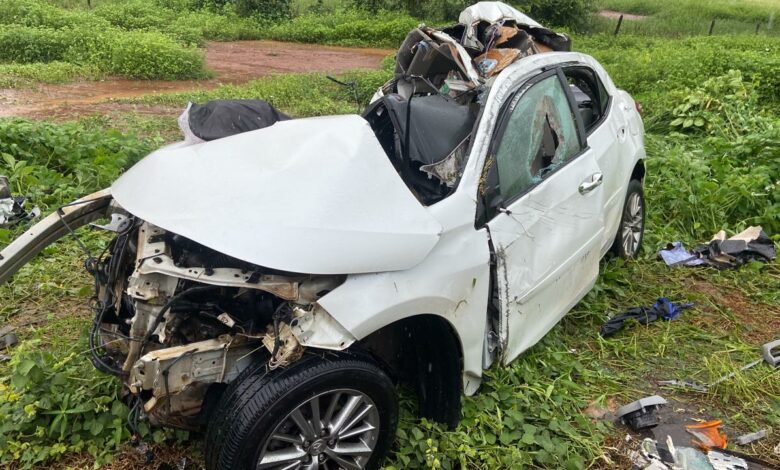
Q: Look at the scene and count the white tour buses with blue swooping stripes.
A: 0